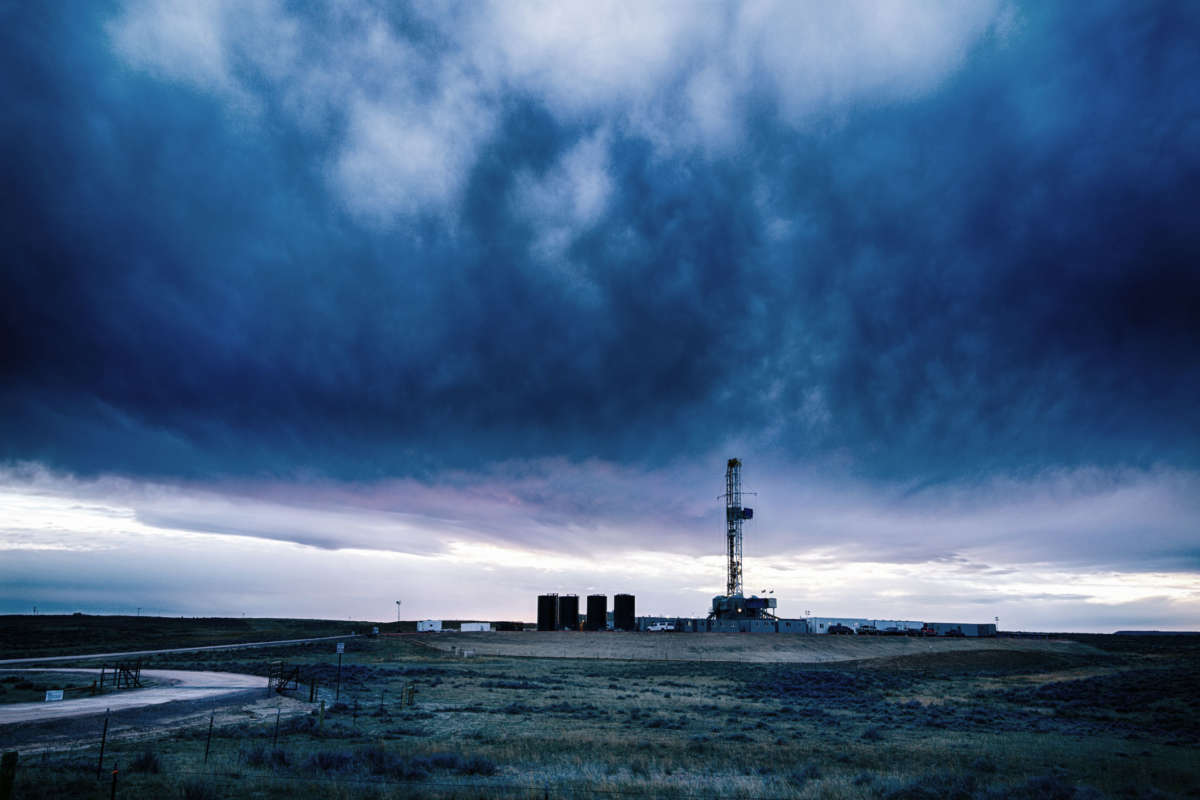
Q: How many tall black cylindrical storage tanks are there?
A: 4